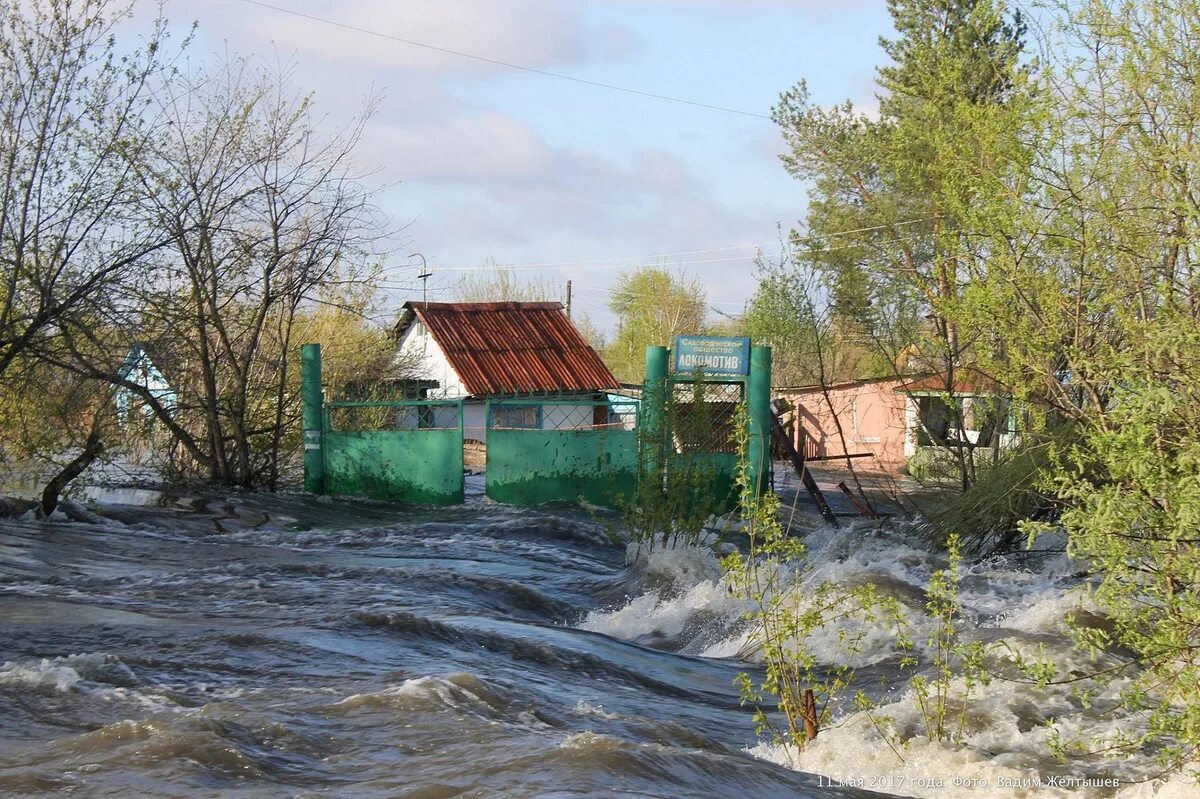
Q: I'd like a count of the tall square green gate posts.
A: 3